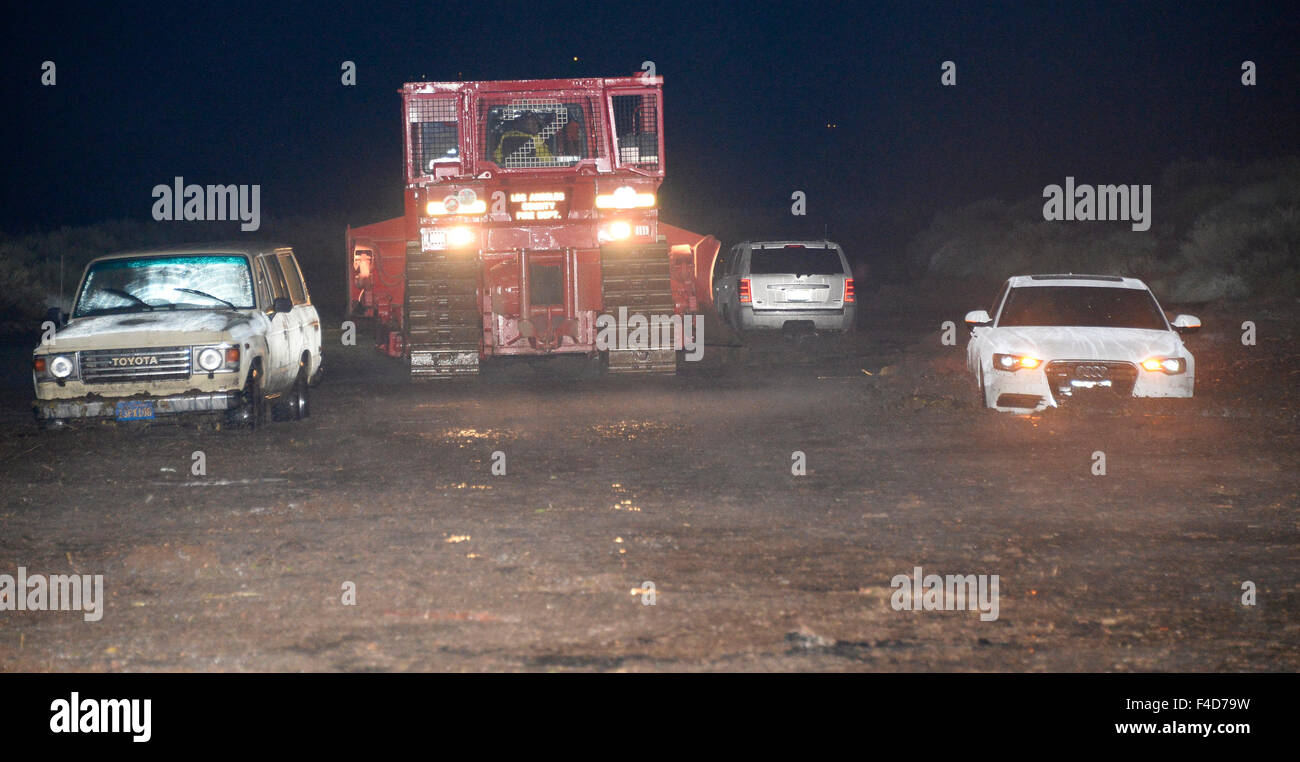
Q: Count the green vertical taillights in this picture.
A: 0